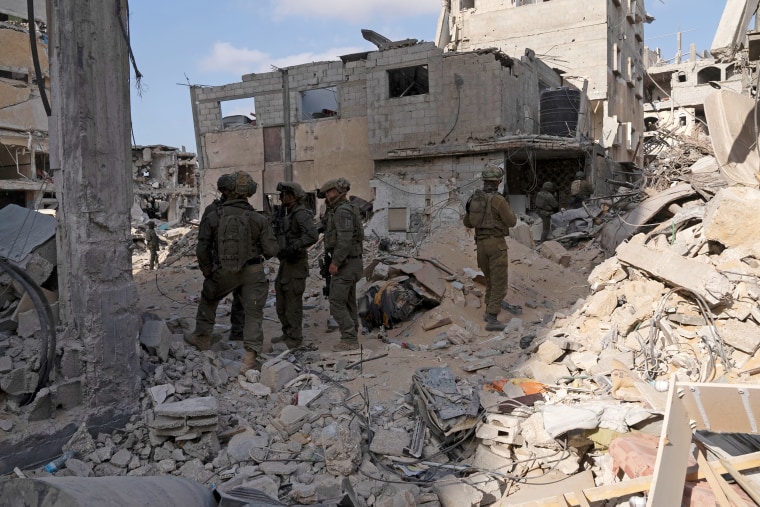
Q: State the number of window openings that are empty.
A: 3